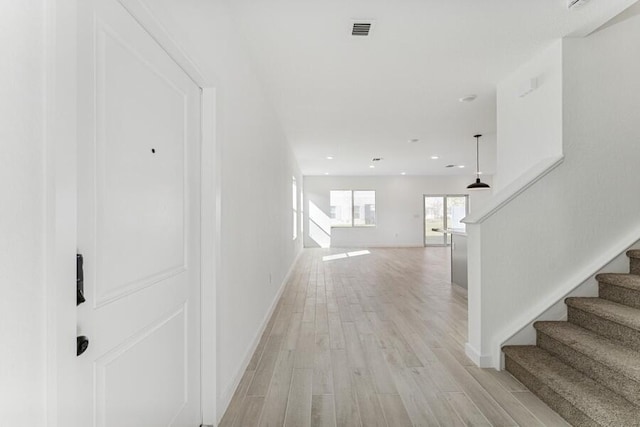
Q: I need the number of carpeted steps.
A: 5